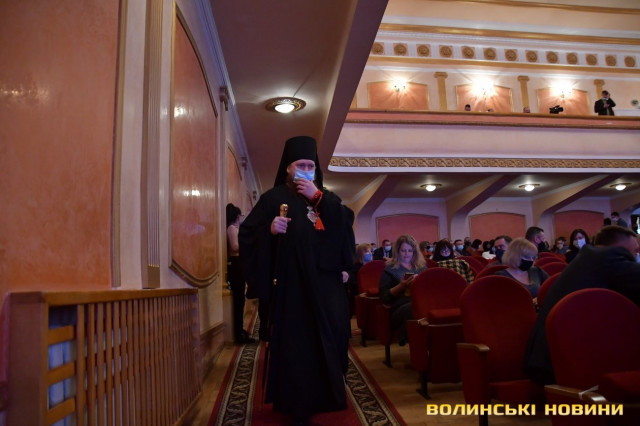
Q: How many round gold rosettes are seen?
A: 13